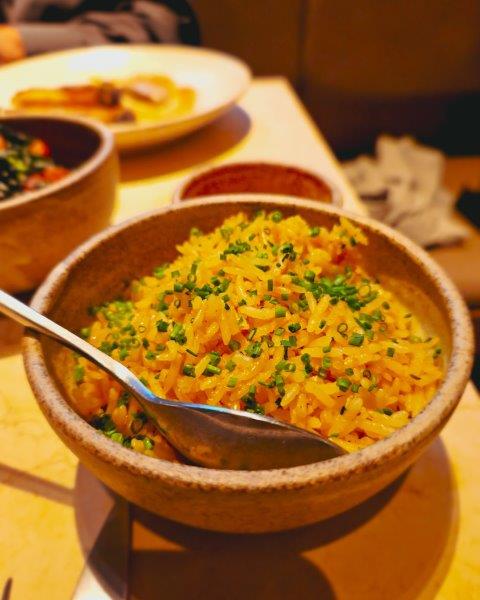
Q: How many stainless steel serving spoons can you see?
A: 1